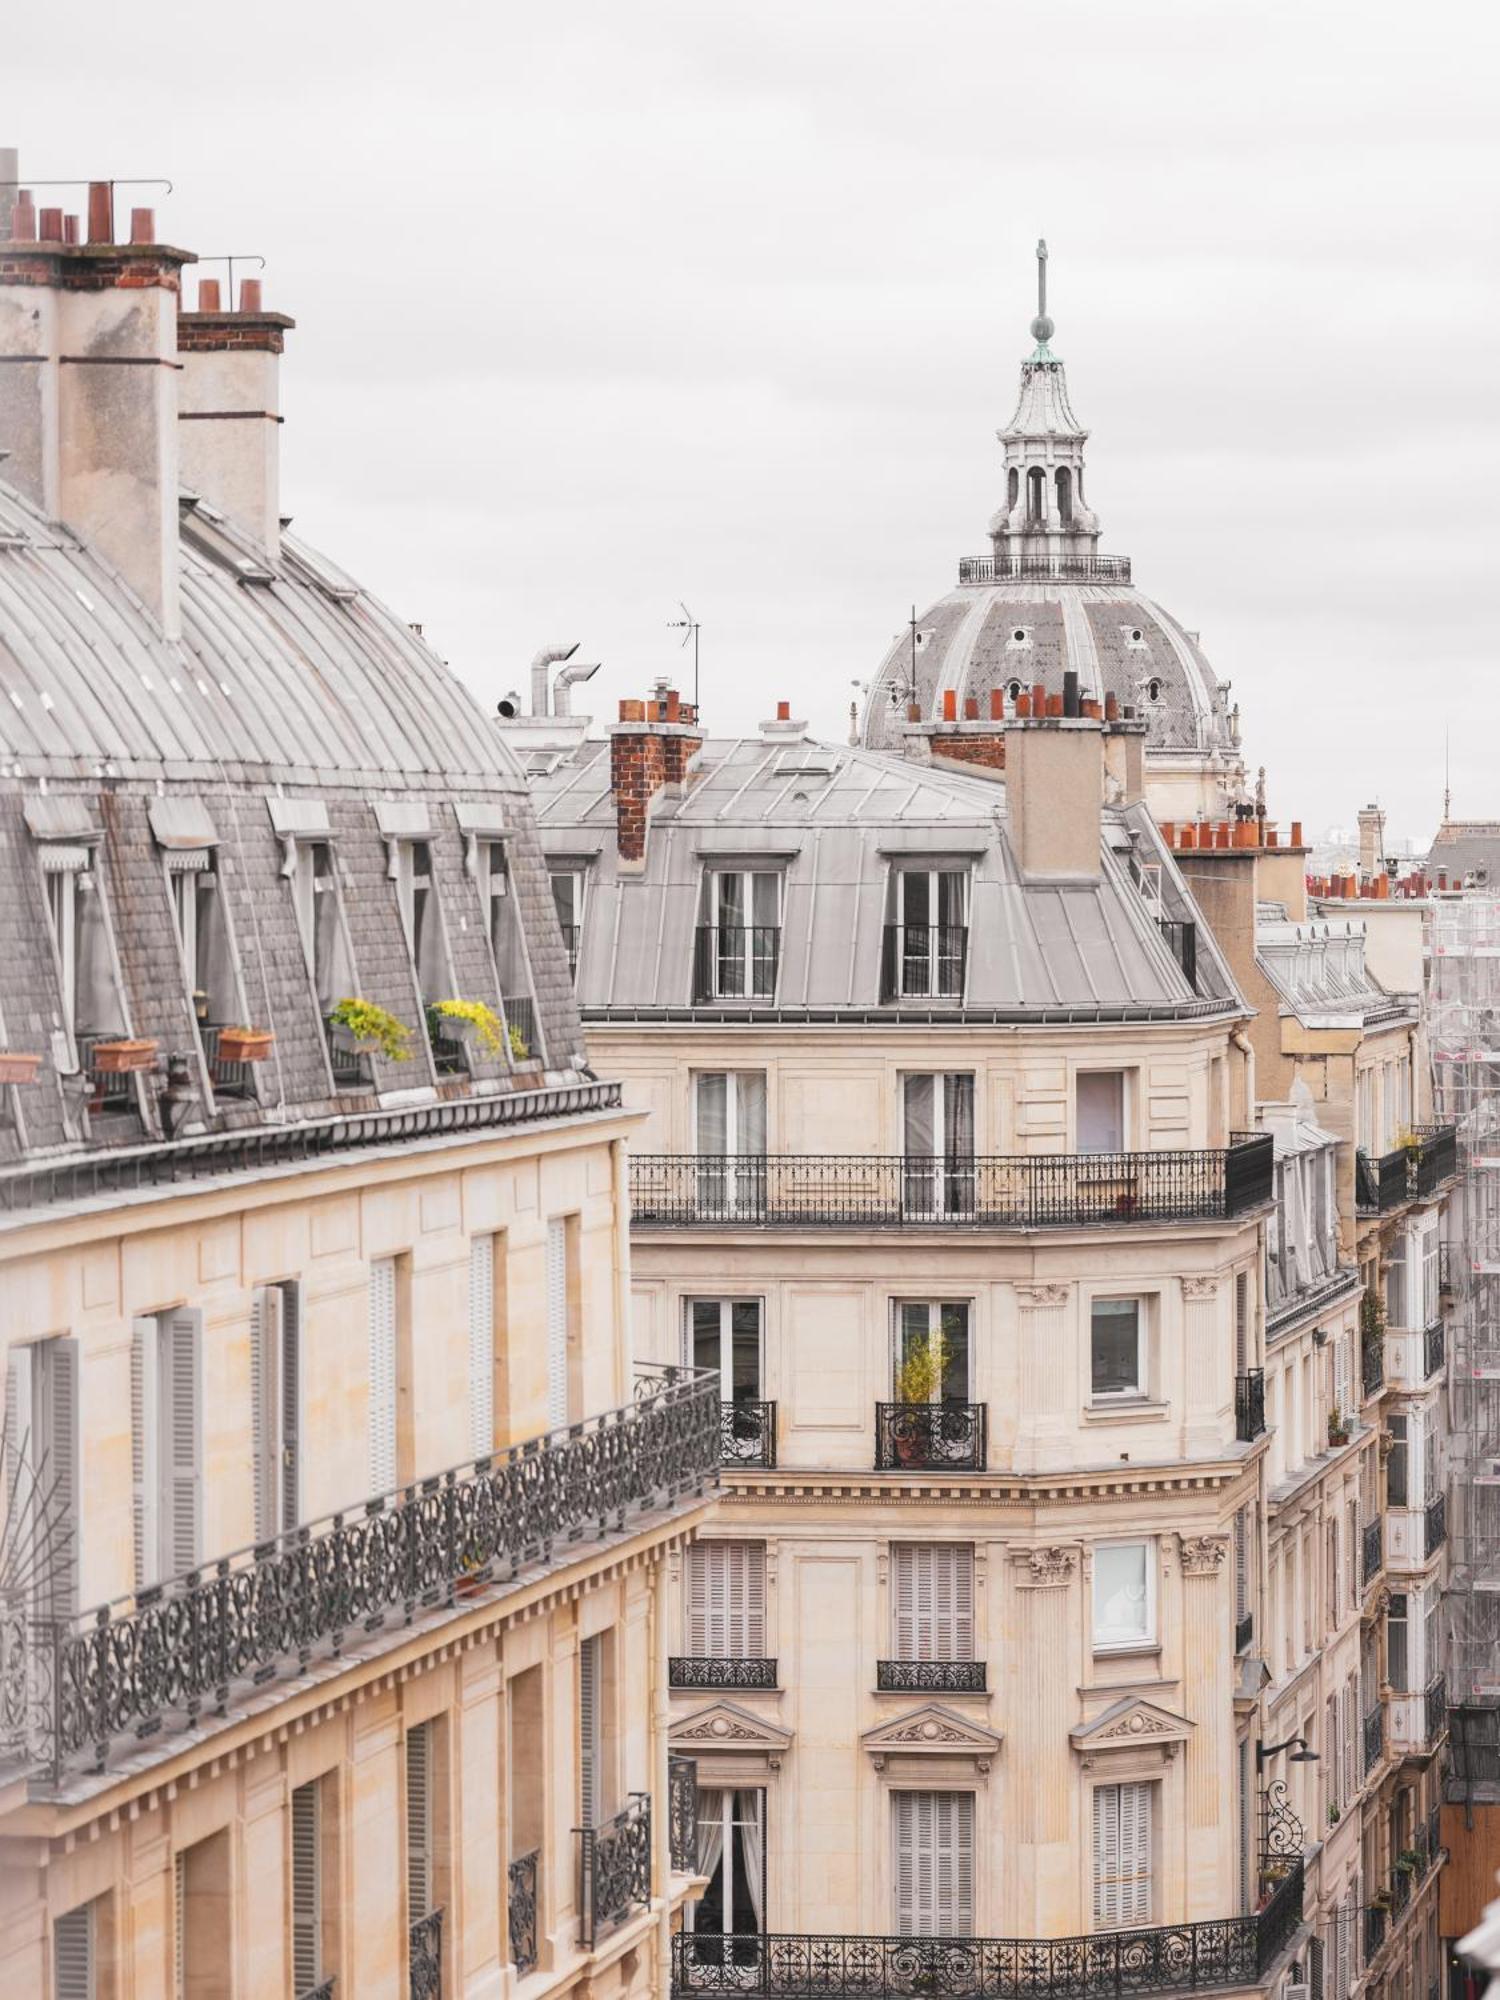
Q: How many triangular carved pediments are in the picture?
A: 3